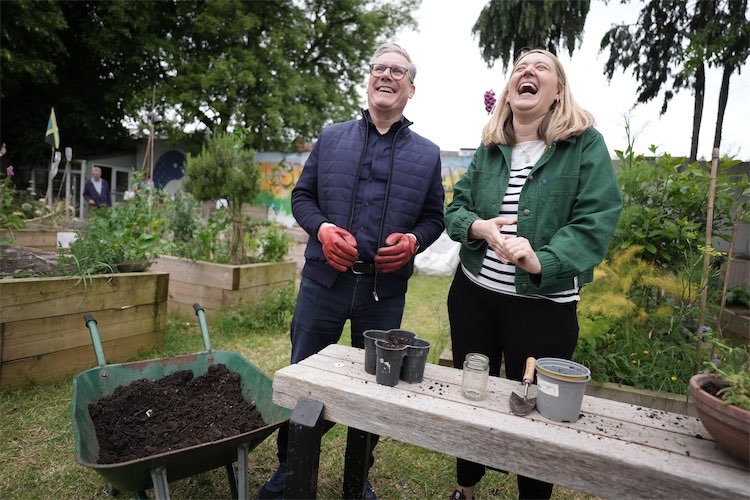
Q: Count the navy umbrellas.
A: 0